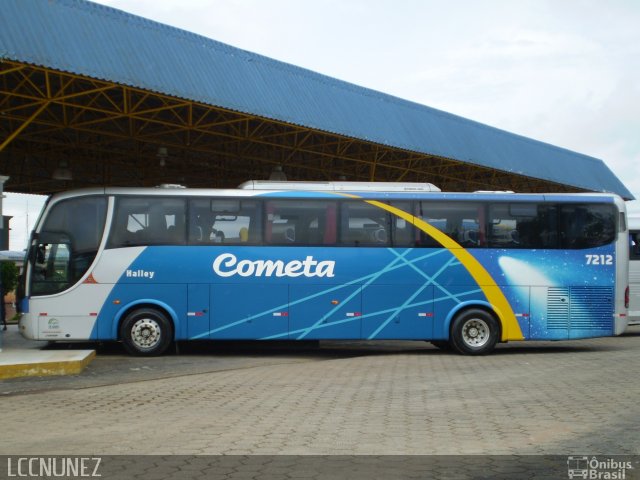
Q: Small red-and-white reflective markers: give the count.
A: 8